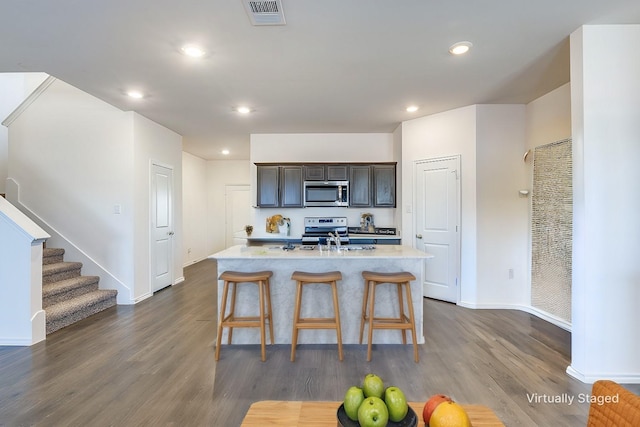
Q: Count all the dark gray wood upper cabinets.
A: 6